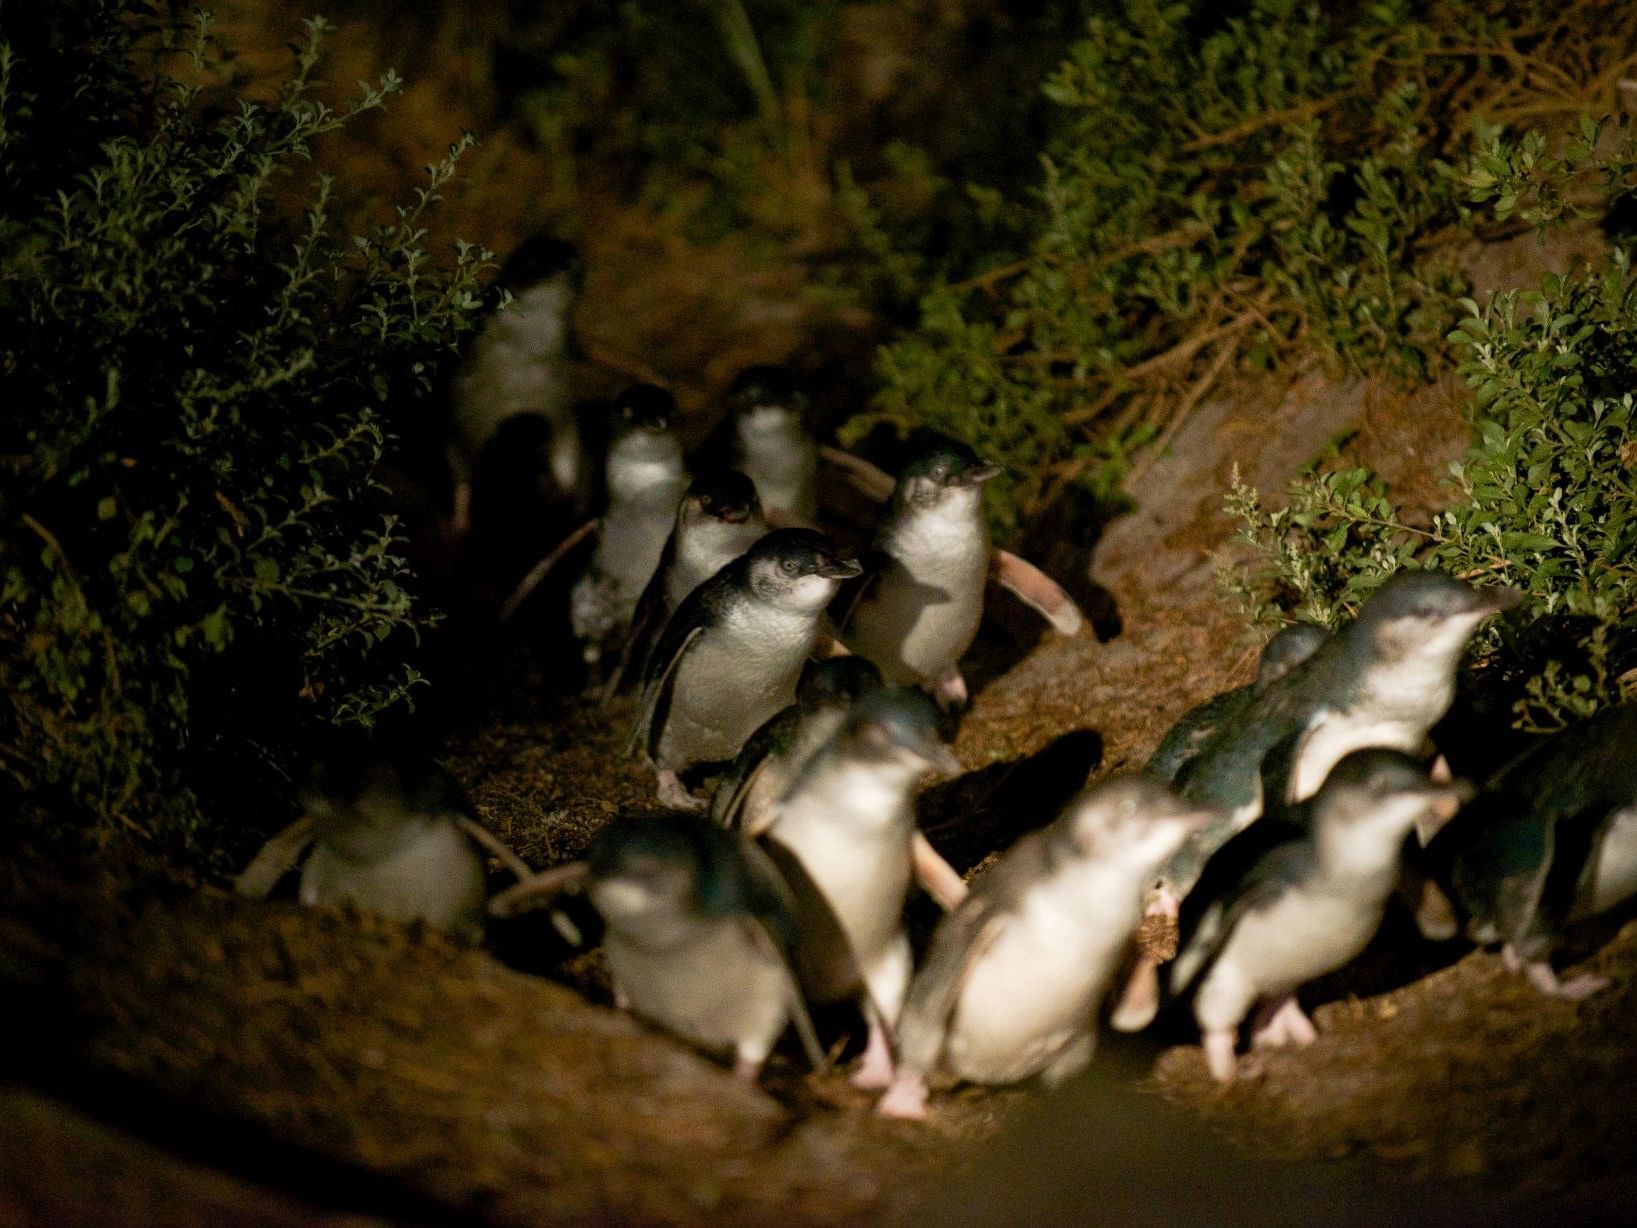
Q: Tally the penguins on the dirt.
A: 15